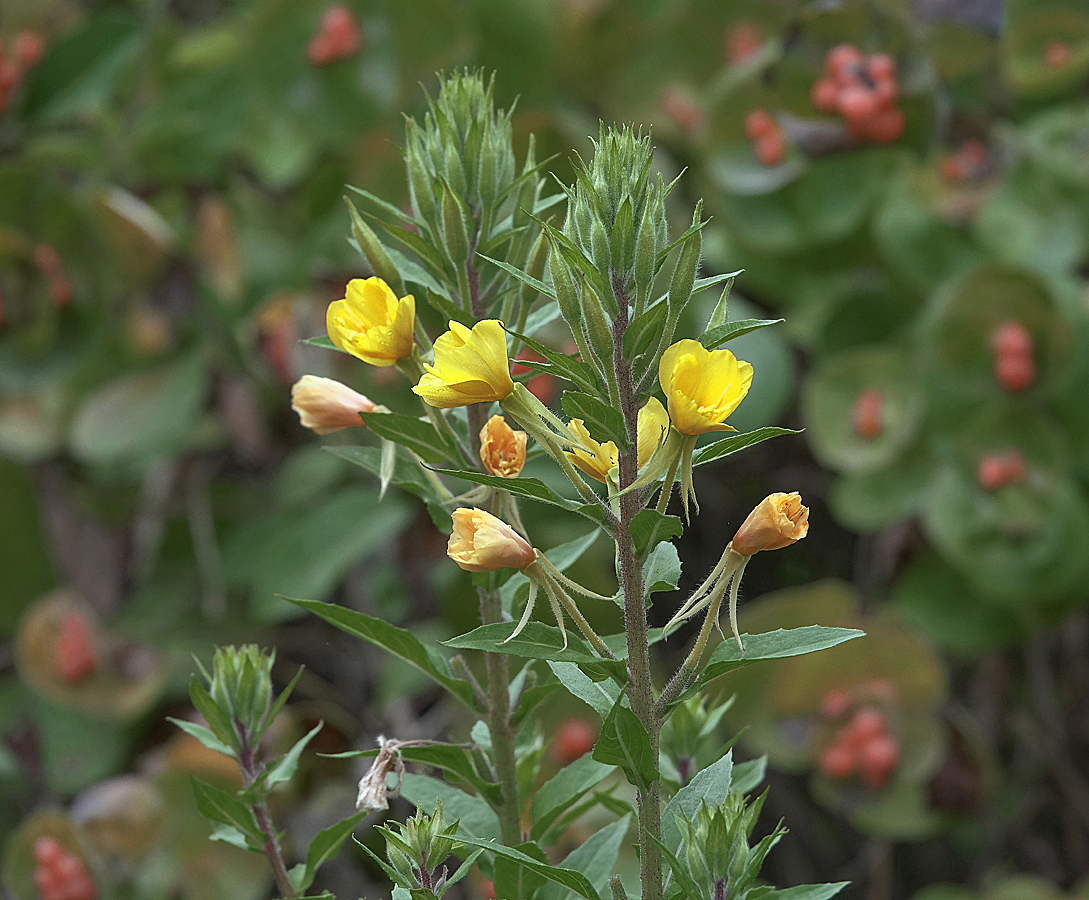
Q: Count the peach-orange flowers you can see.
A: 4